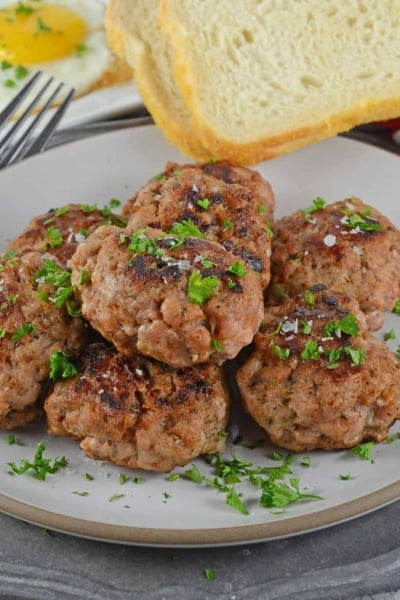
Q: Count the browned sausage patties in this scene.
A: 8